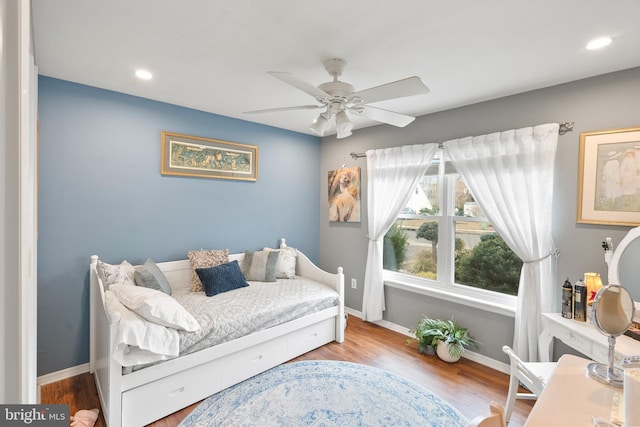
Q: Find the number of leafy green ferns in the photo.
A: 2